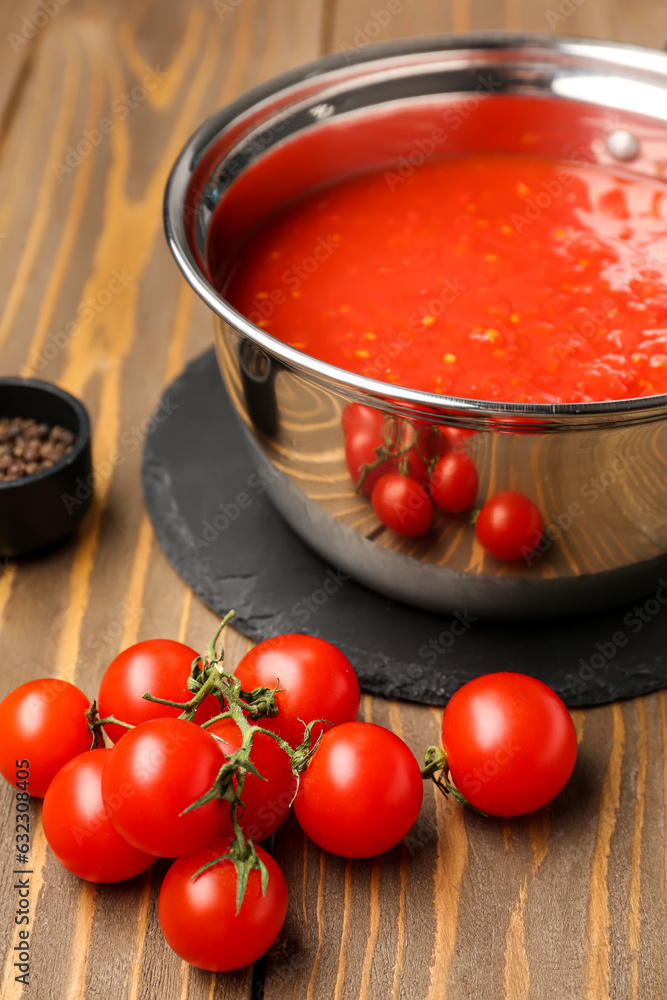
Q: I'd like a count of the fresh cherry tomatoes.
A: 9